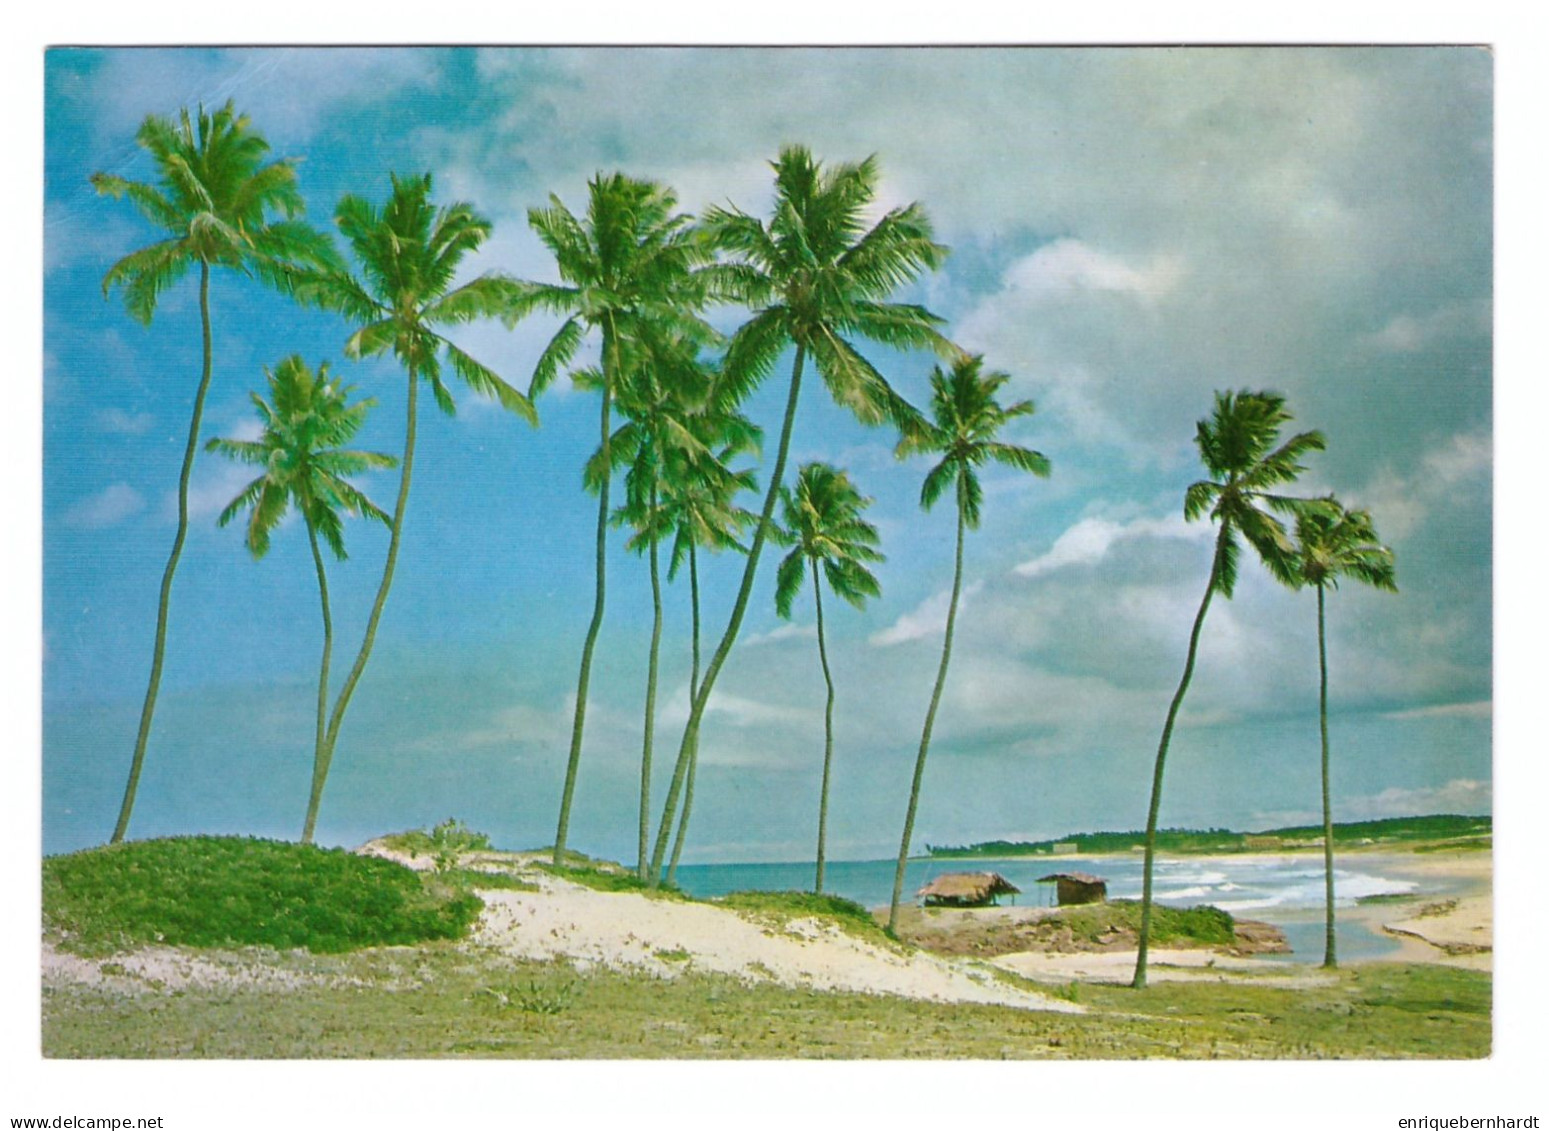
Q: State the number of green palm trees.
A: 11